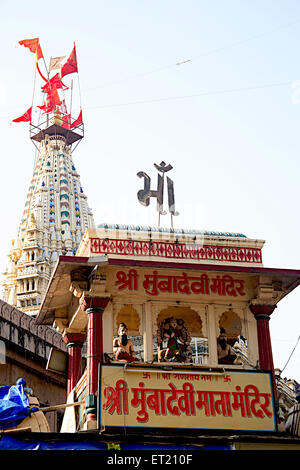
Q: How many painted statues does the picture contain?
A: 3